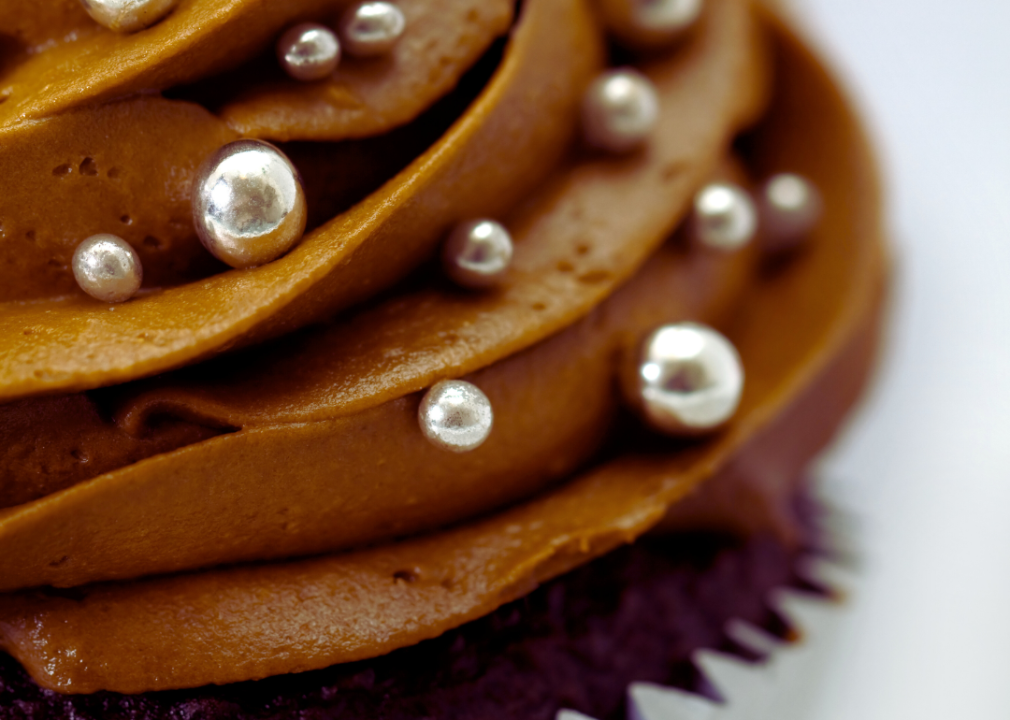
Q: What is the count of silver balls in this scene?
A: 12